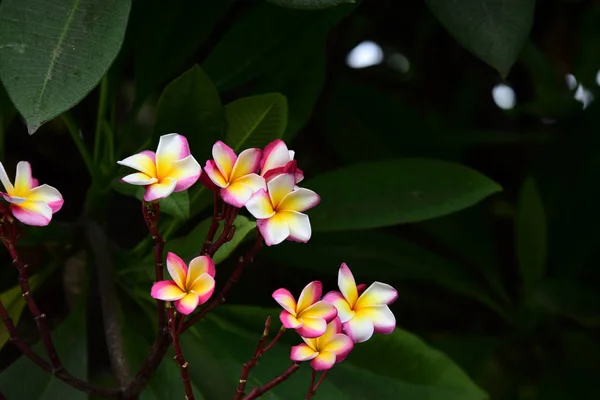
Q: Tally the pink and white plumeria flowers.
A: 9